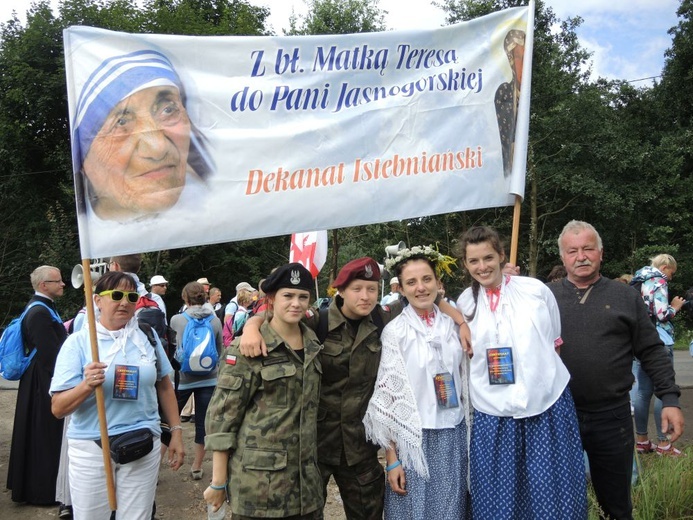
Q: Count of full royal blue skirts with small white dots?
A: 1